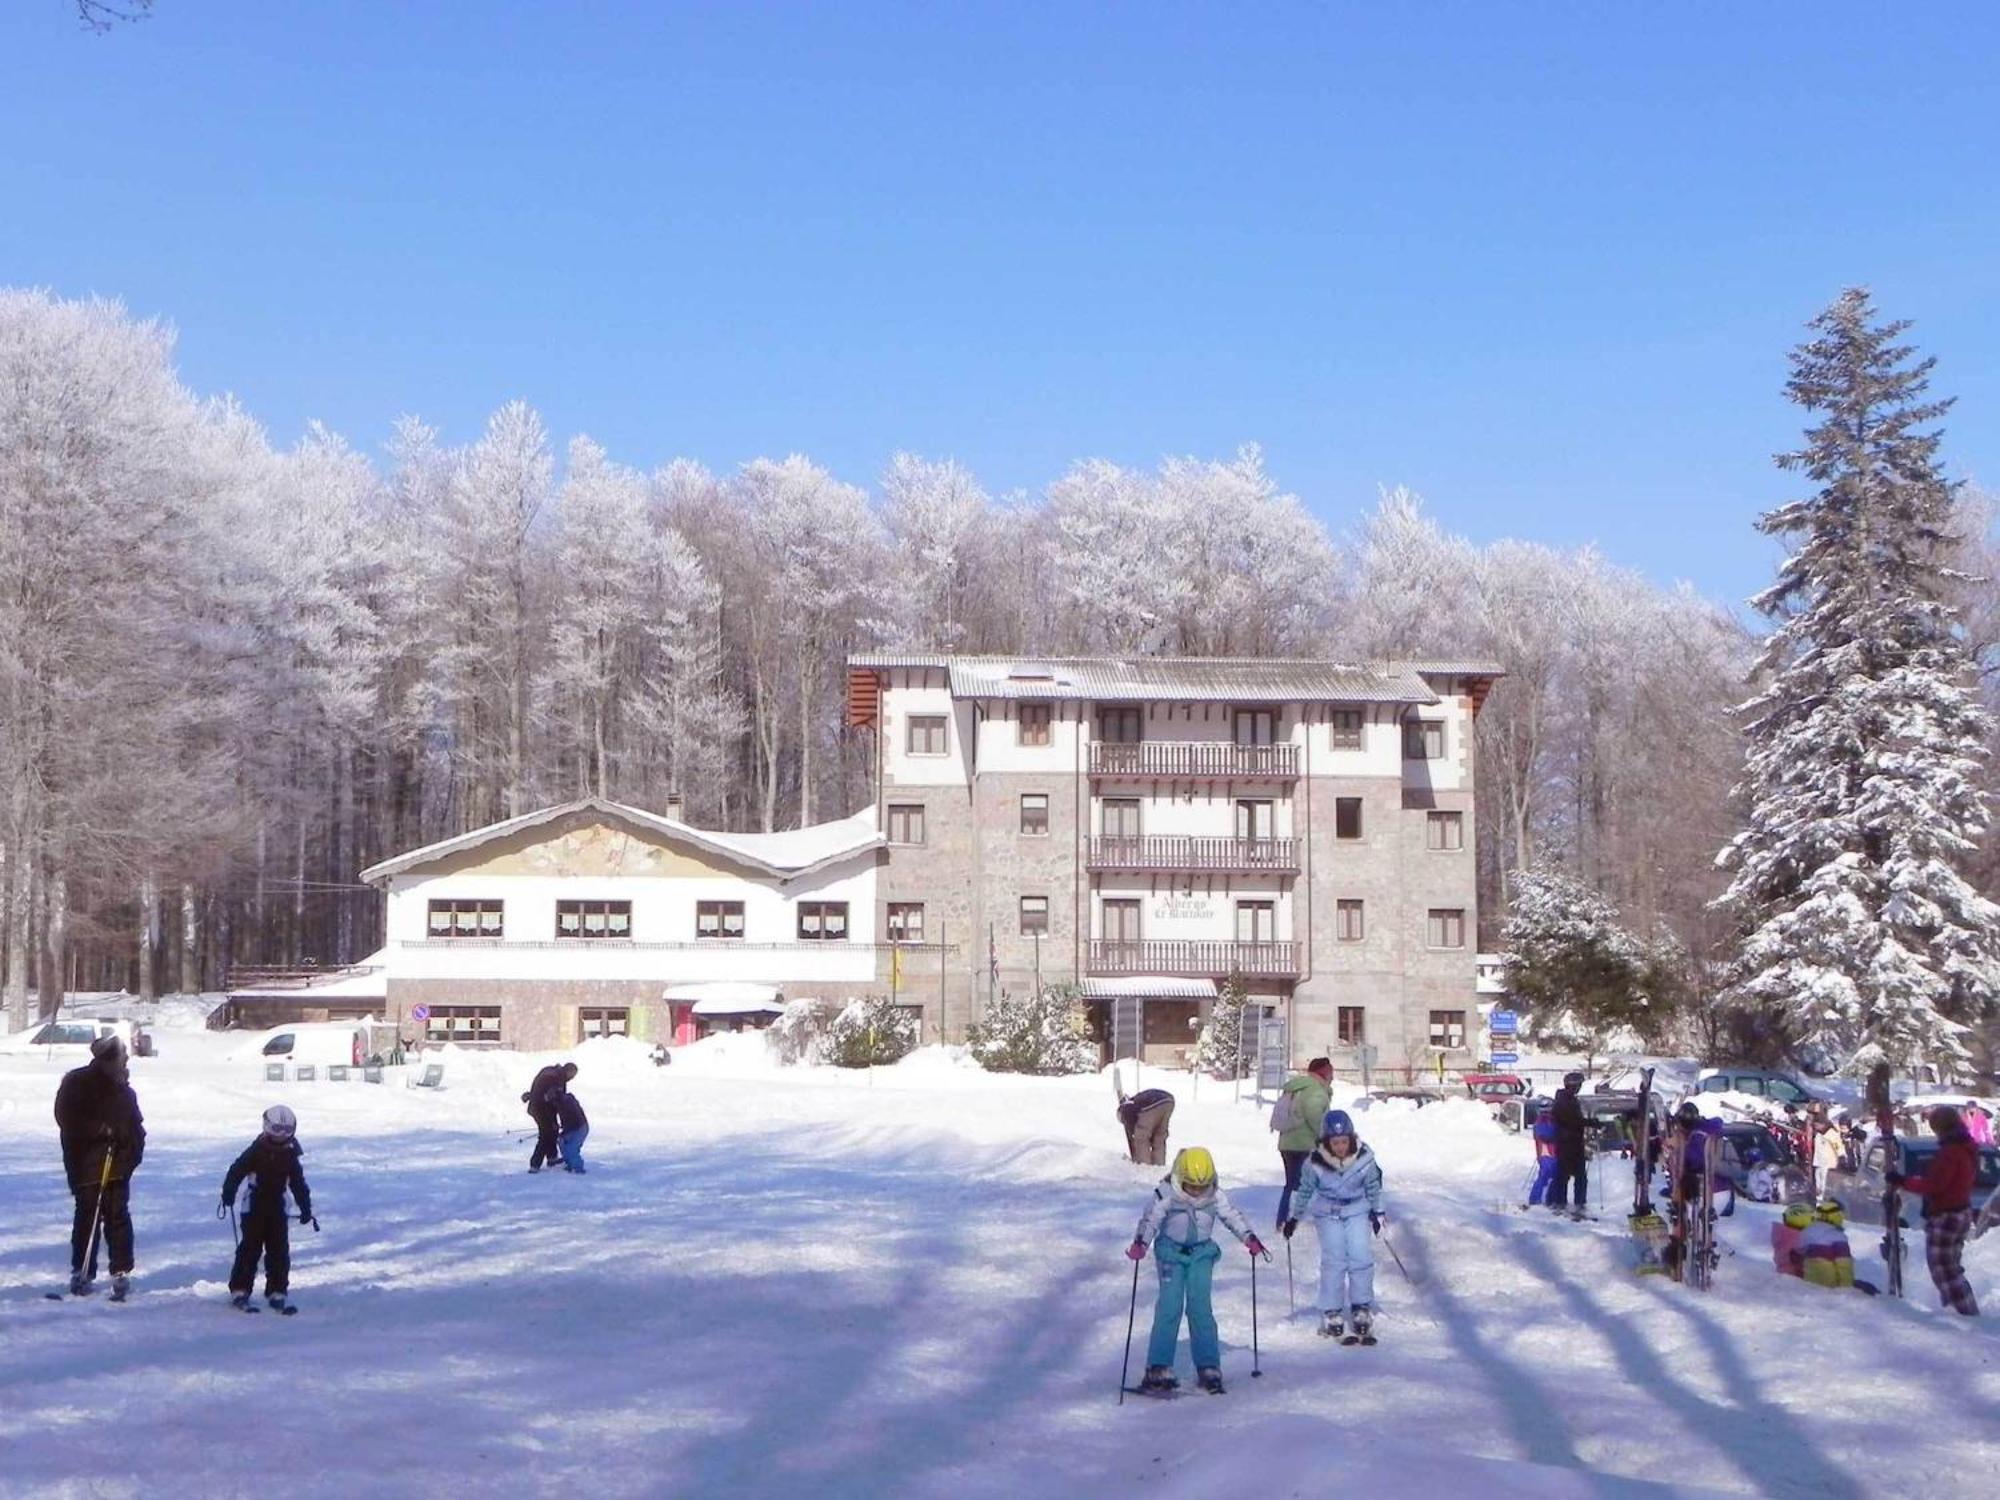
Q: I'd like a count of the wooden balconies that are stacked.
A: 3